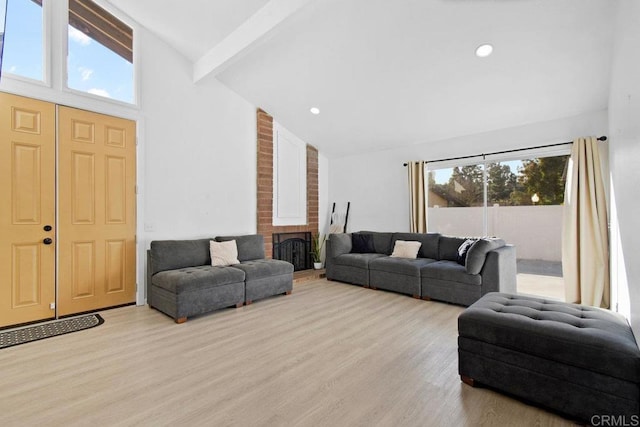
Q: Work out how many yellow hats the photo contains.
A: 0